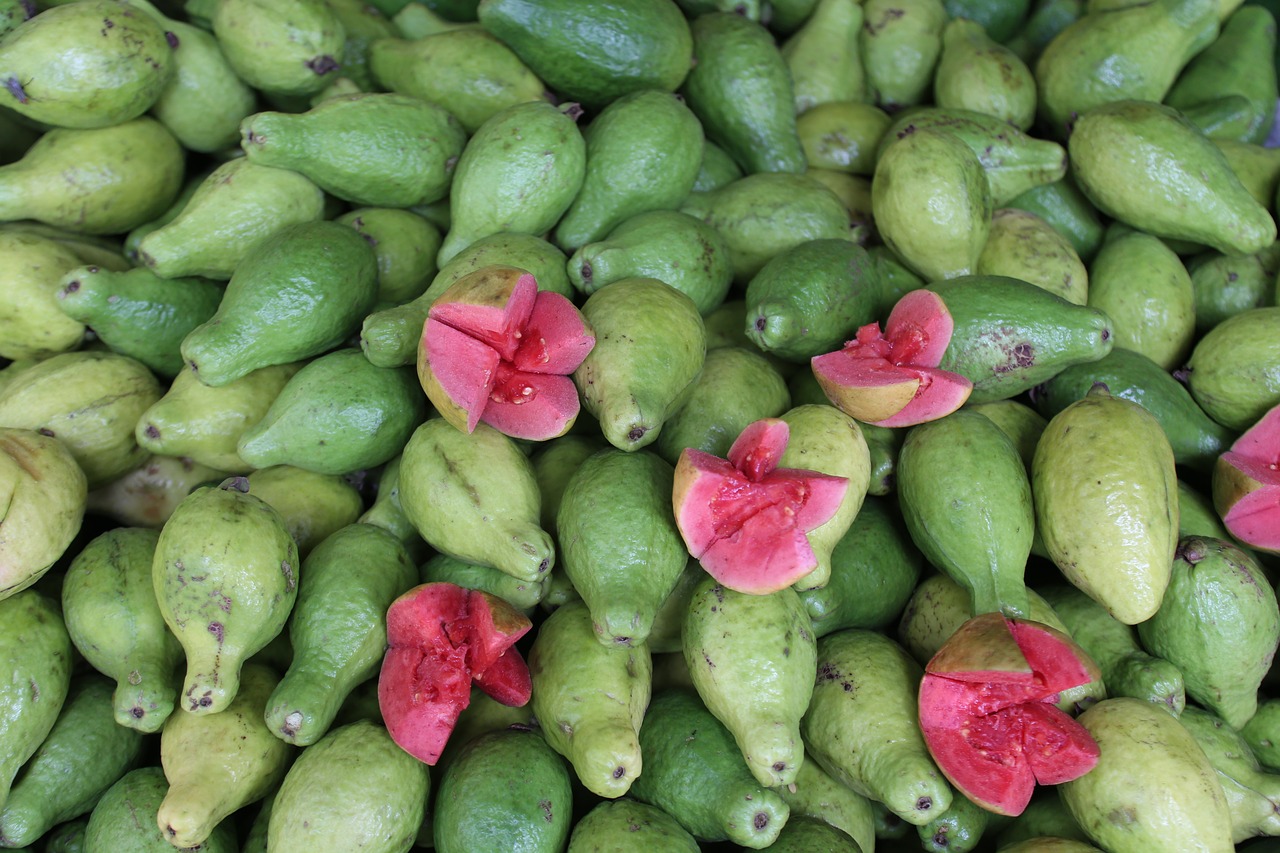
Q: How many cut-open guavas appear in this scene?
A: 6